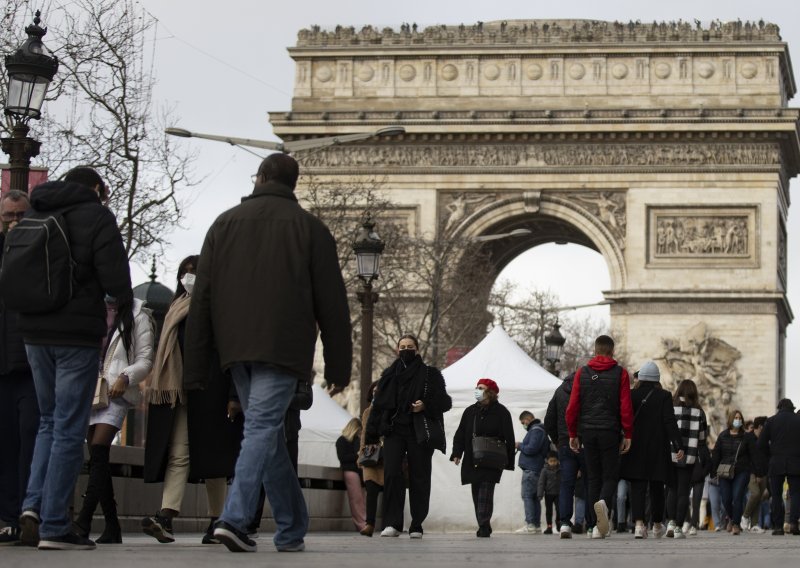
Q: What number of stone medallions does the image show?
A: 11